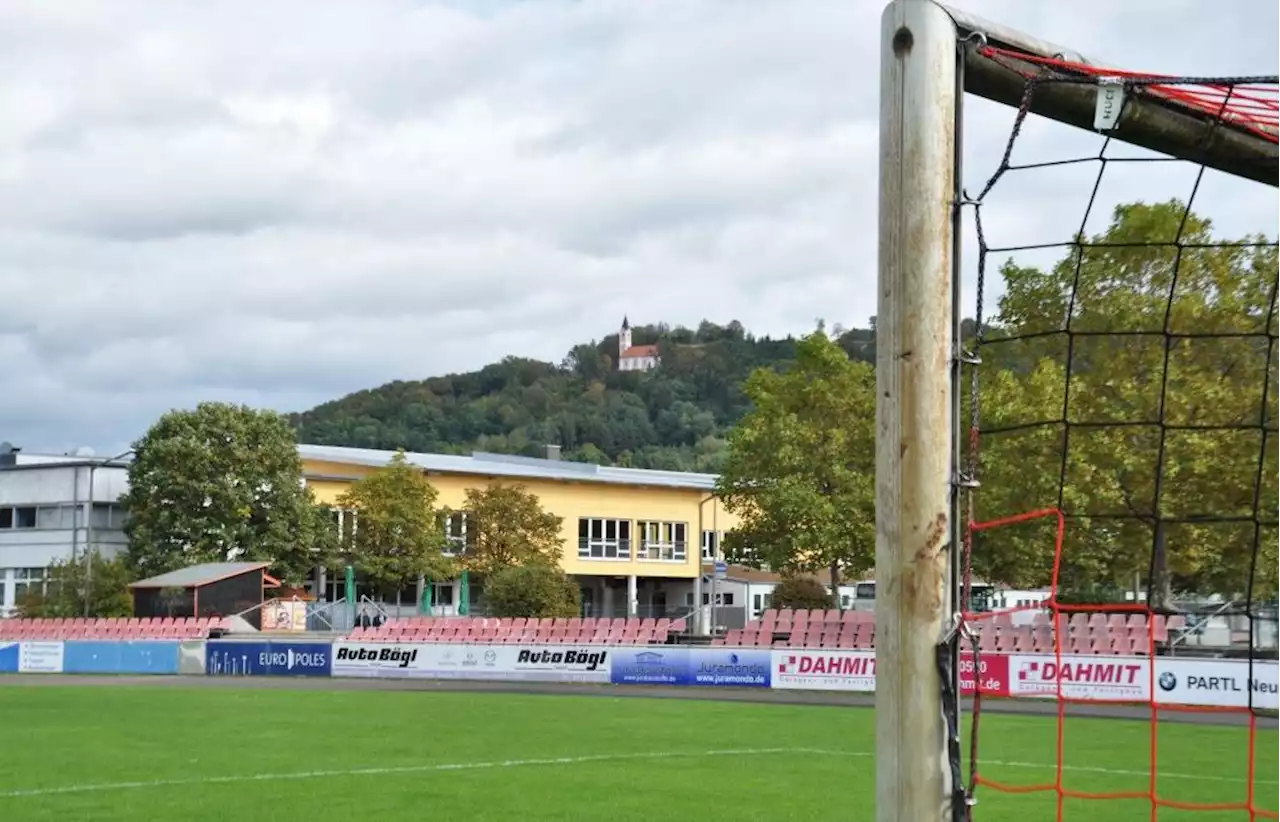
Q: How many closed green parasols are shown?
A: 3